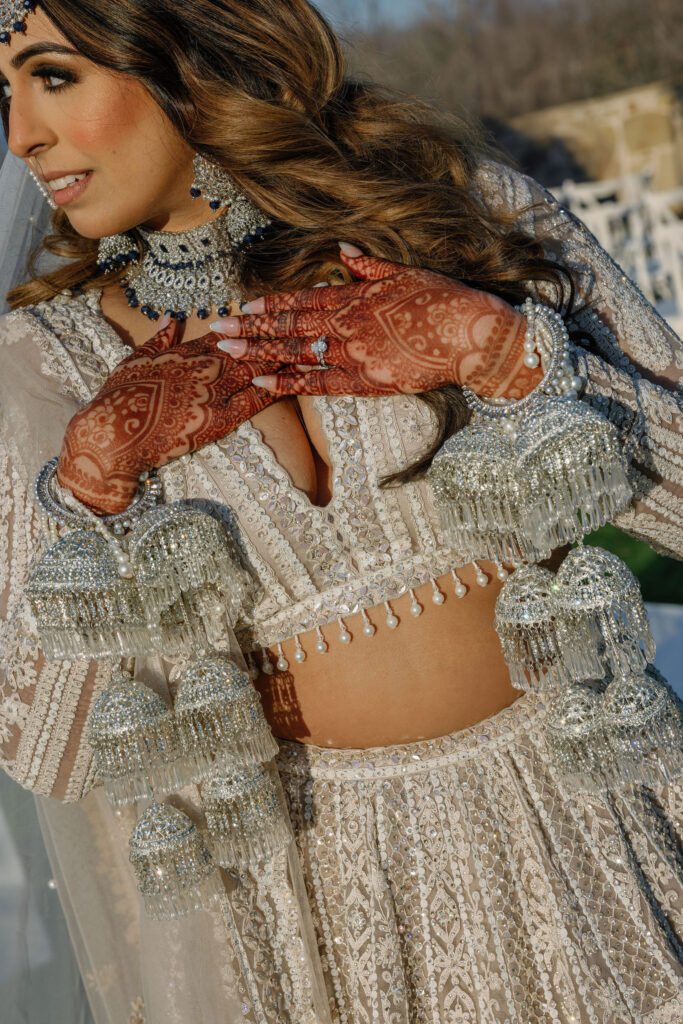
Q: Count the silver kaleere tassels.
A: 12